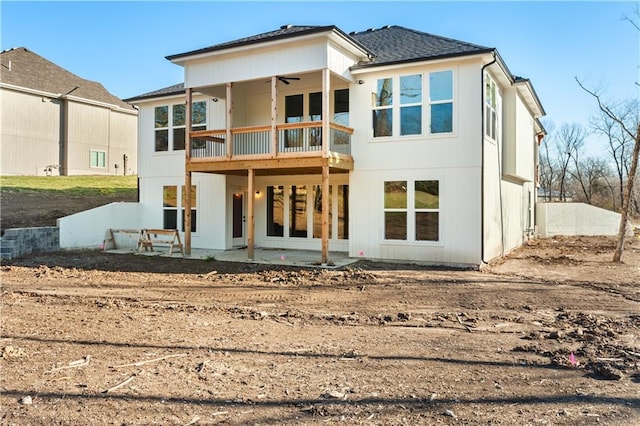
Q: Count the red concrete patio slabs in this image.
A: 0